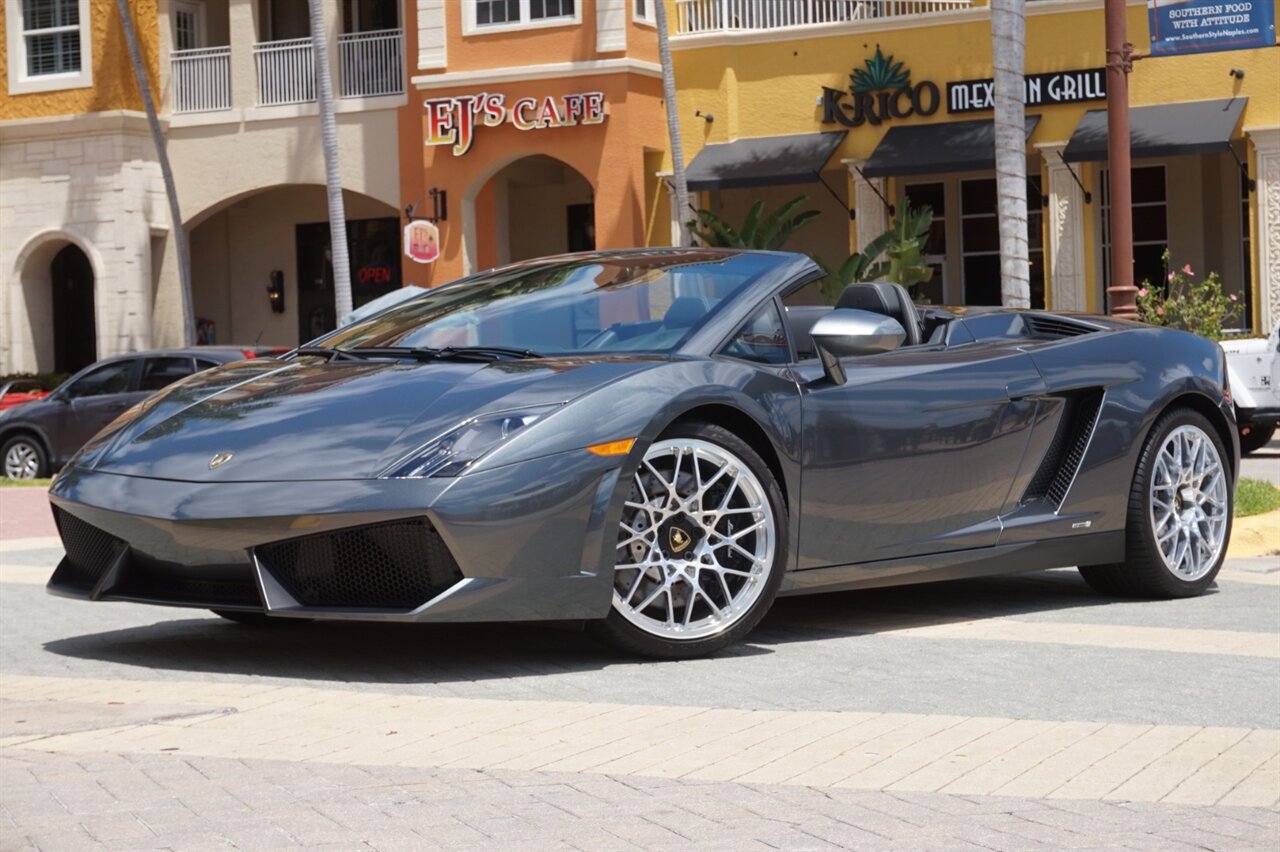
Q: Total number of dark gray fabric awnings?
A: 3